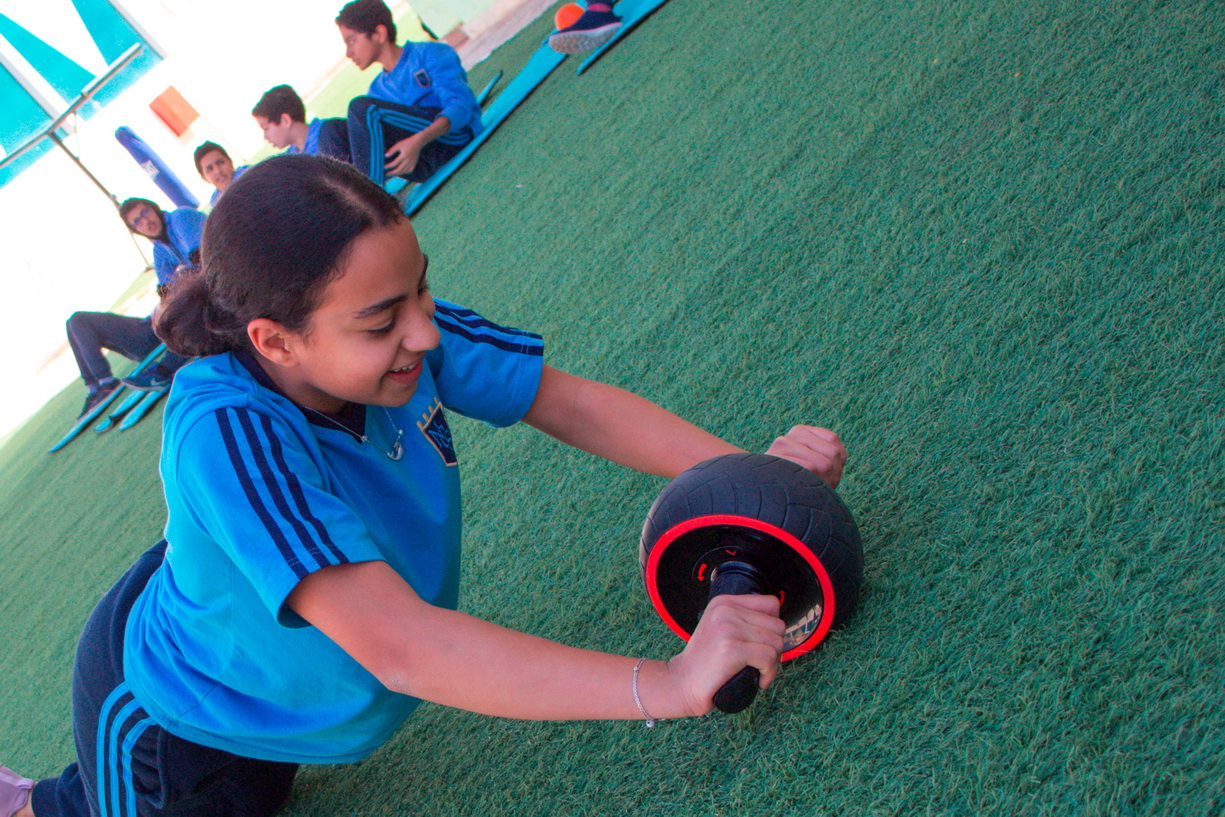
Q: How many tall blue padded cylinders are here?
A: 1